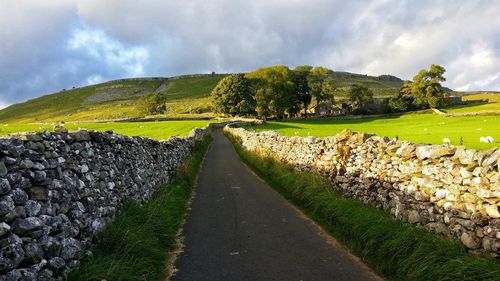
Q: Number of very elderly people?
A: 0